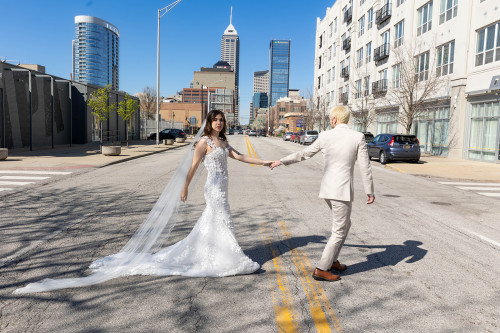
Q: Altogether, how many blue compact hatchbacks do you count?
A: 1